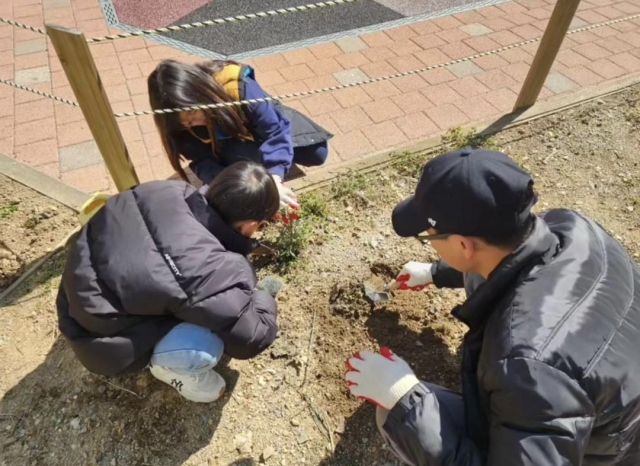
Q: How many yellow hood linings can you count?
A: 1